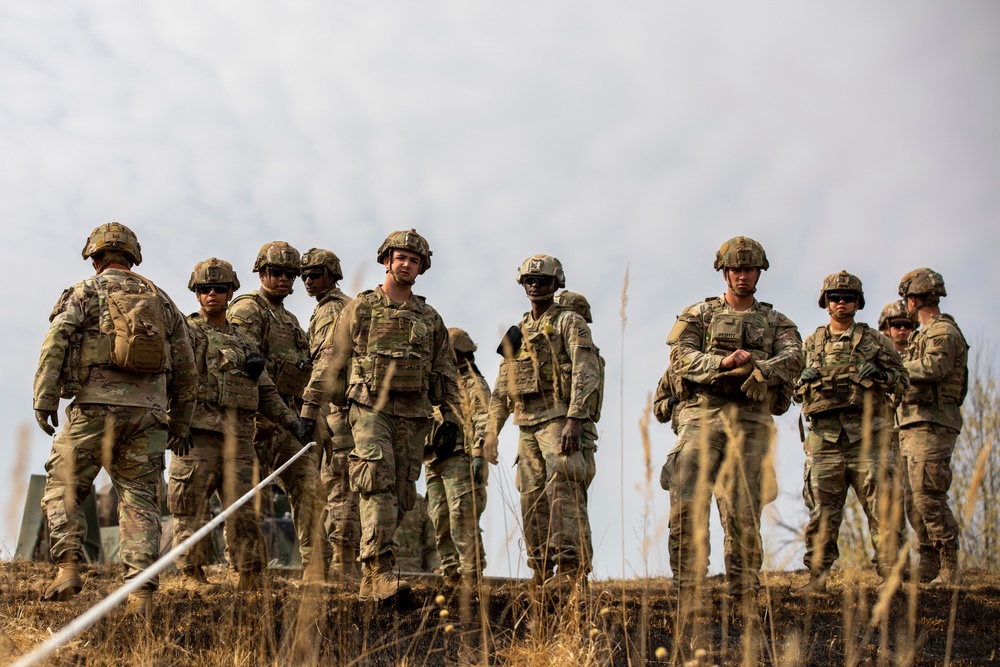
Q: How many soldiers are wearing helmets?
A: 12